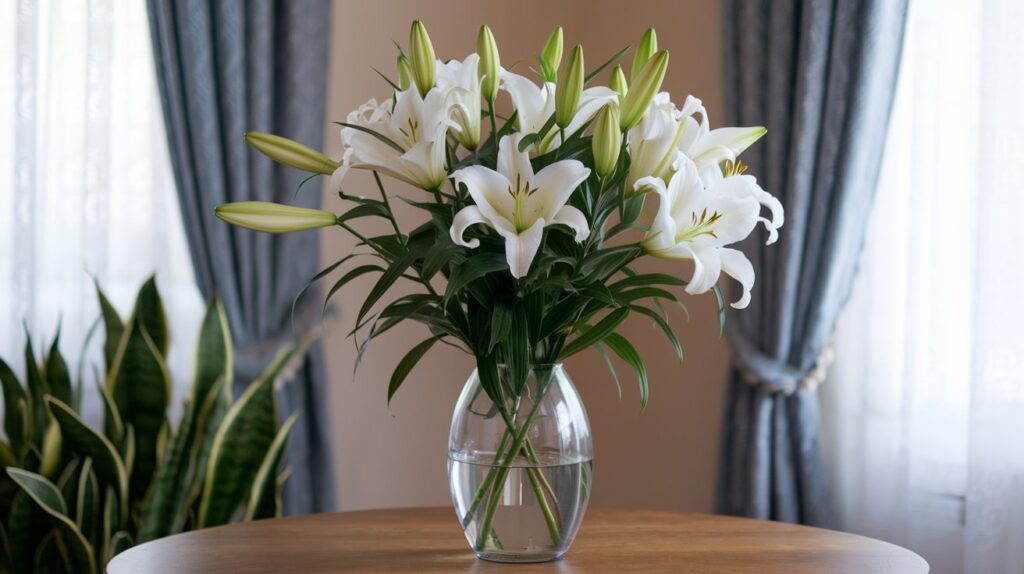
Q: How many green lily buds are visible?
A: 11